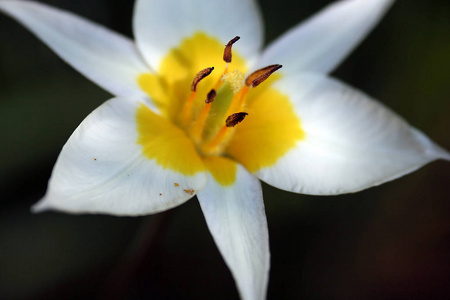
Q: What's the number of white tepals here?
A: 6